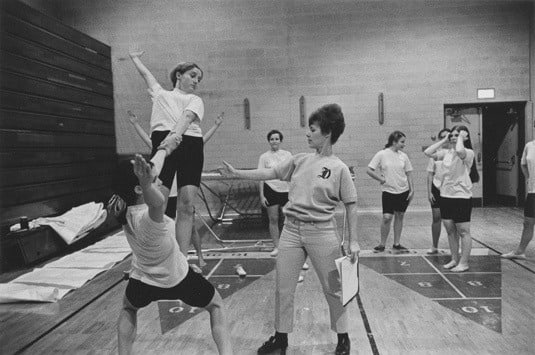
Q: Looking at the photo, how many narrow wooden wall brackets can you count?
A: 3